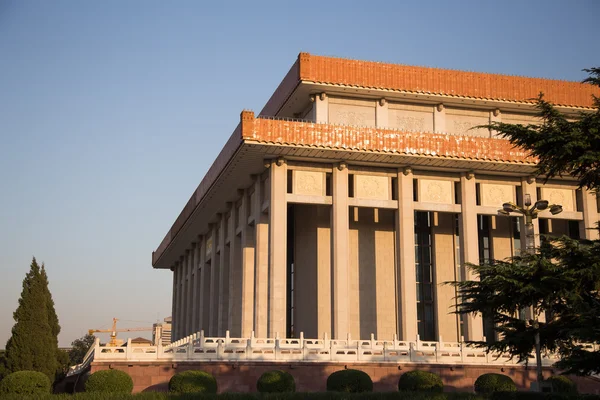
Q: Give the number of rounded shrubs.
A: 8